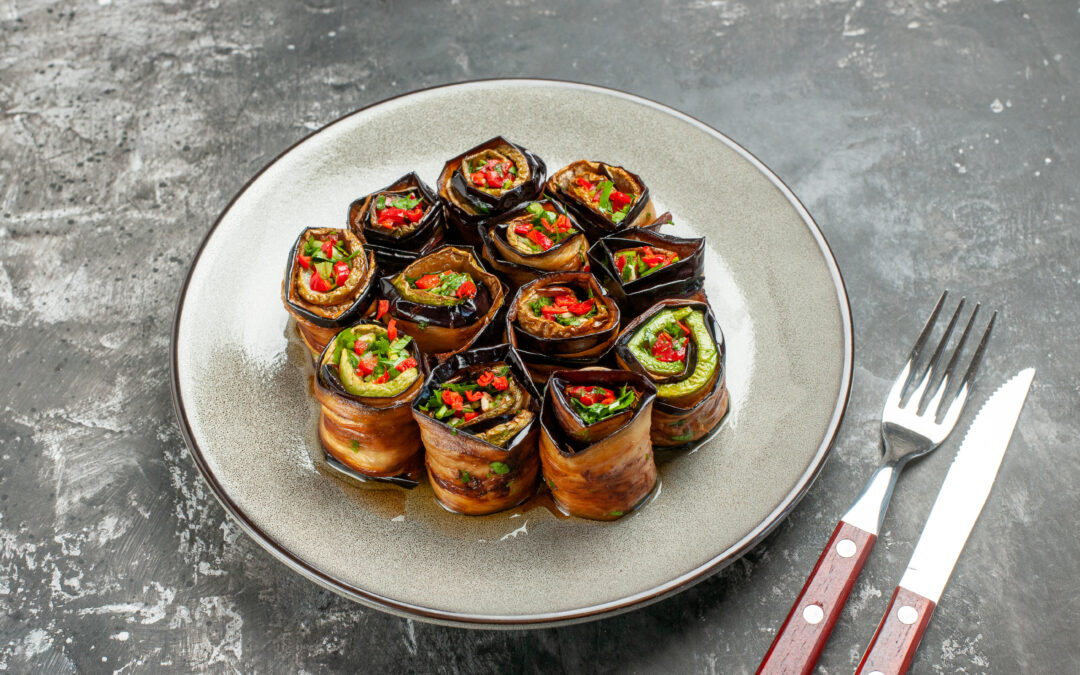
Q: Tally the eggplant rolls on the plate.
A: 12